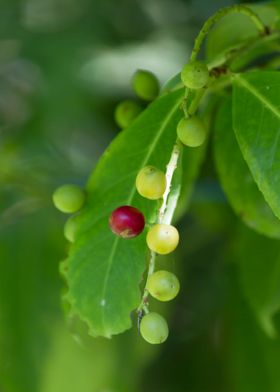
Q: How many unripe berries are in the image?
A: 10